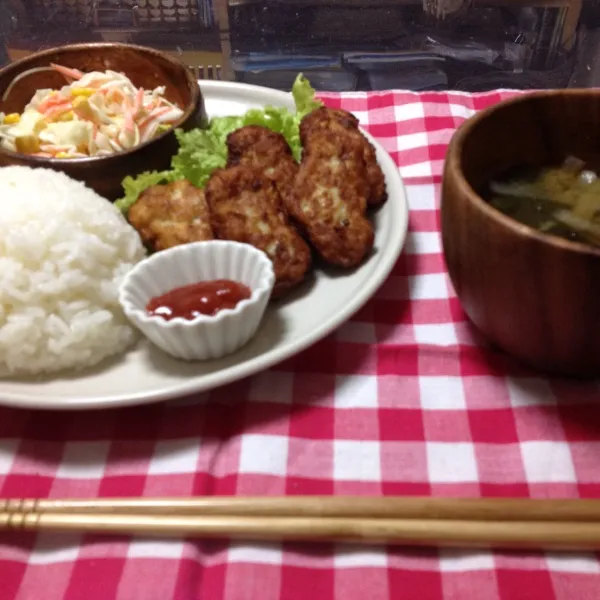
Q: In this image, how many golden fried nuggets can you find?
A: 5